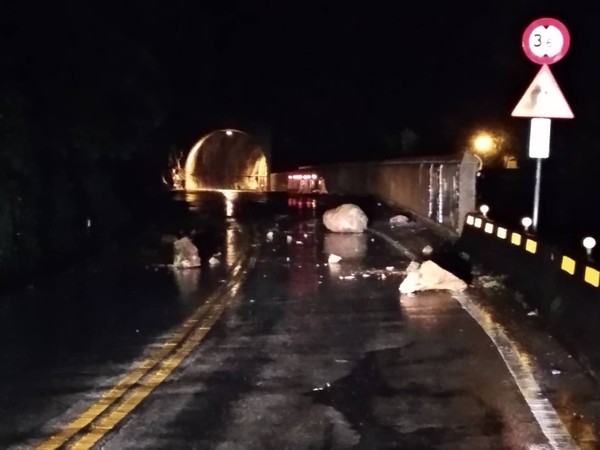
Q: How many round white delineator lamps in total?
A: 3